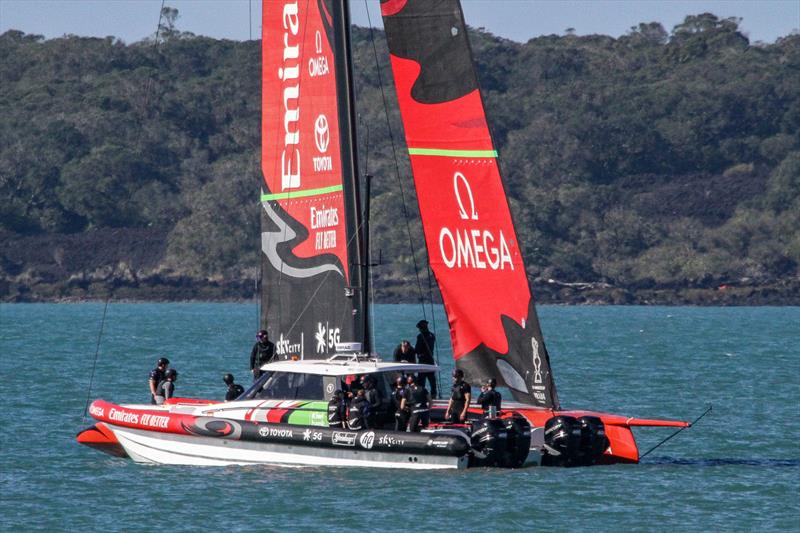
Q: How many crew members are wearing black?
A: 13